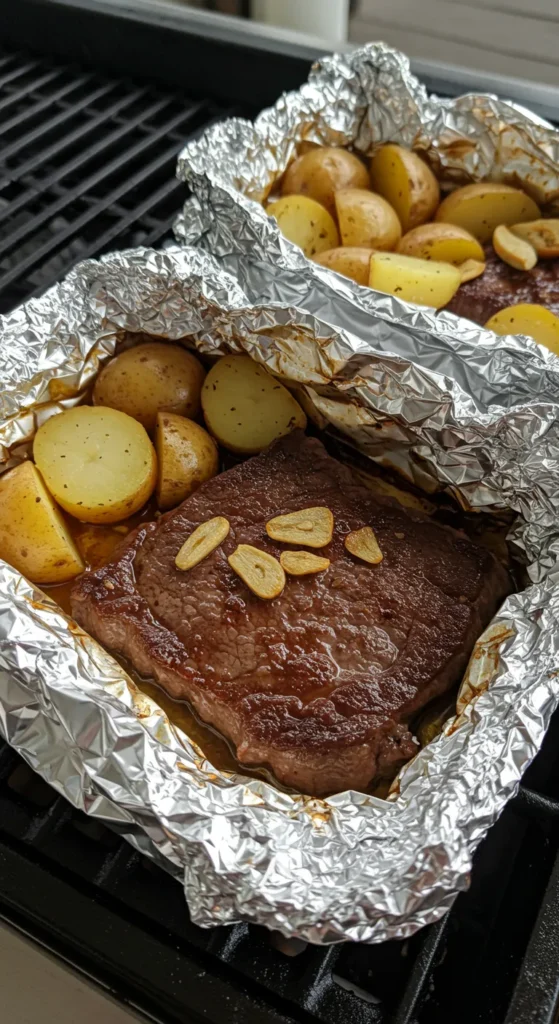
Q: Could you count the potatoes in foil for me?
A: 14